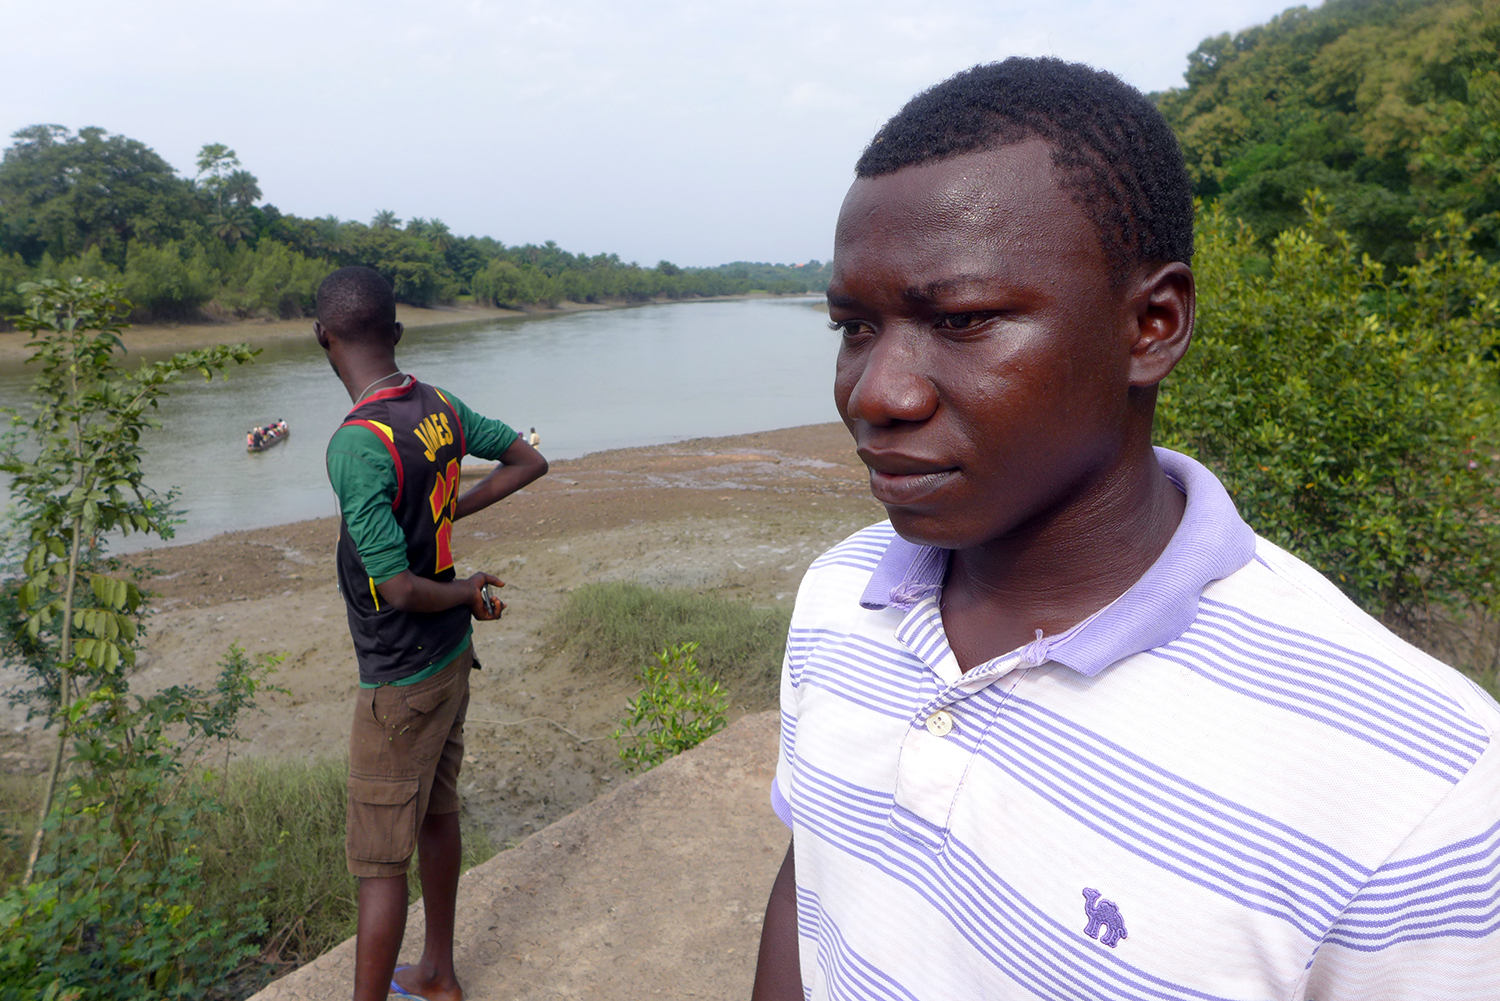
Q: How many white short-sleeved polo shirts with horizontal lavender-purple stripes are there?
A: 1